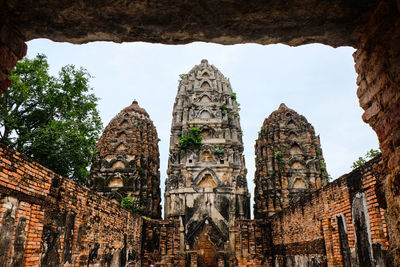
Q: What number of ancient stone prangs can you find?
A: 3